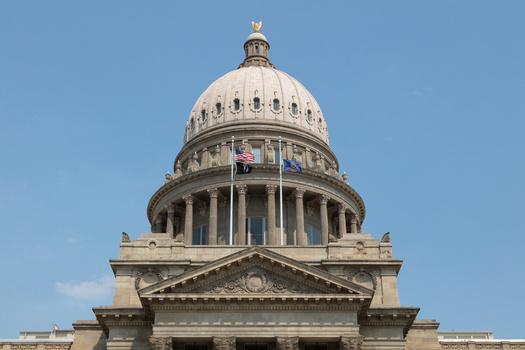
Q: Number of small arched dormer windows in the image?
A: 9